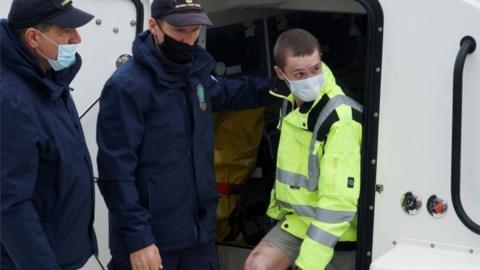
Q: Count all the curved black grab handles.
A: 1